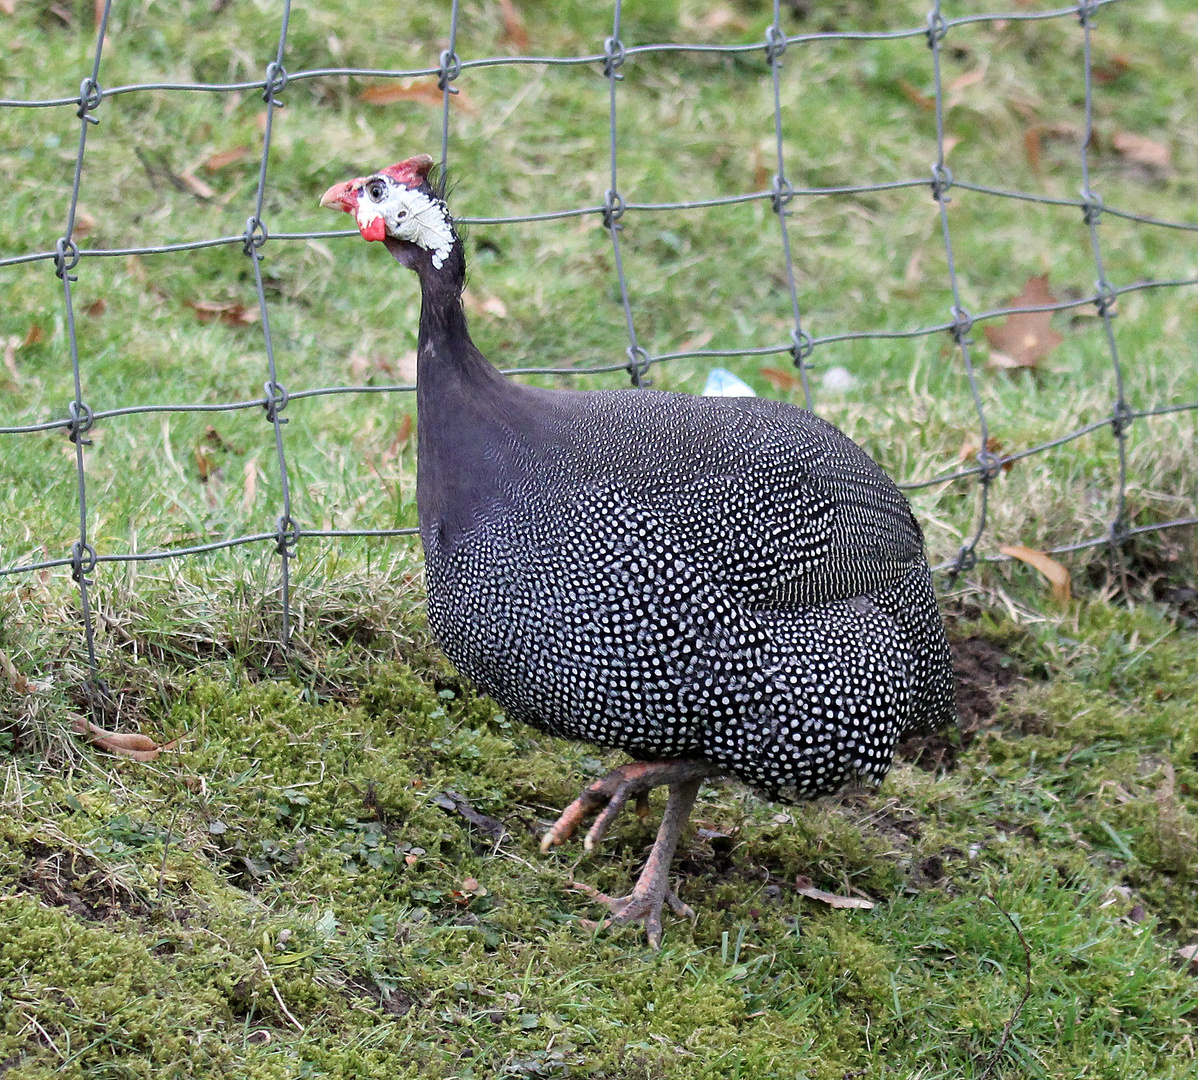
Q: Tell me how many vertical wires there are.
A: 7